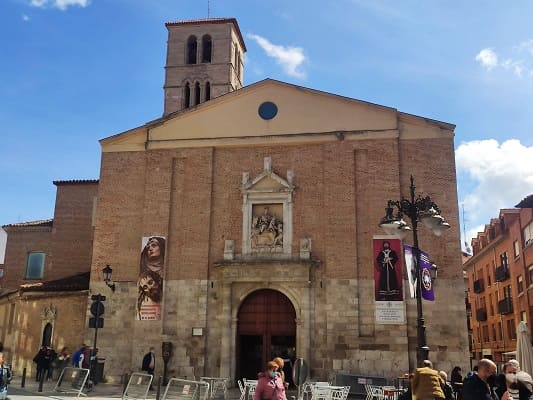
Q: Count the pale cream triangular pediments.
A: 2